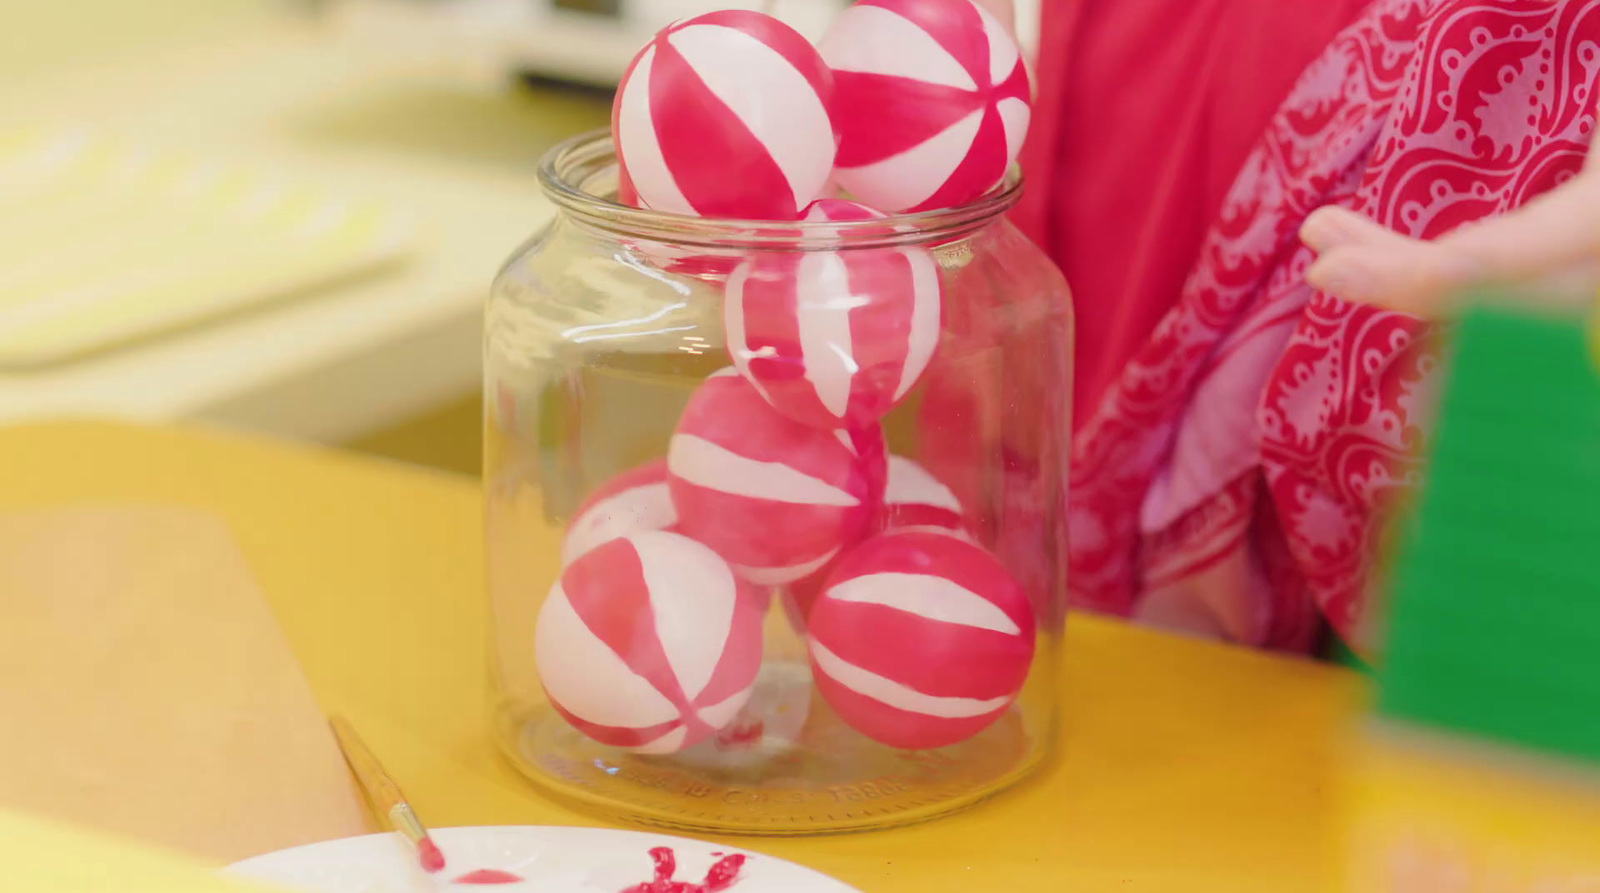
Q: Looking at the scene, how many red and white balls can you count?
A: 8